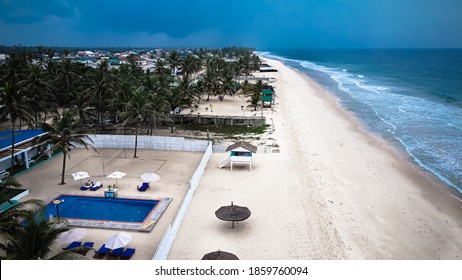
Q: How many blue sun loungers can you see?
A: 8